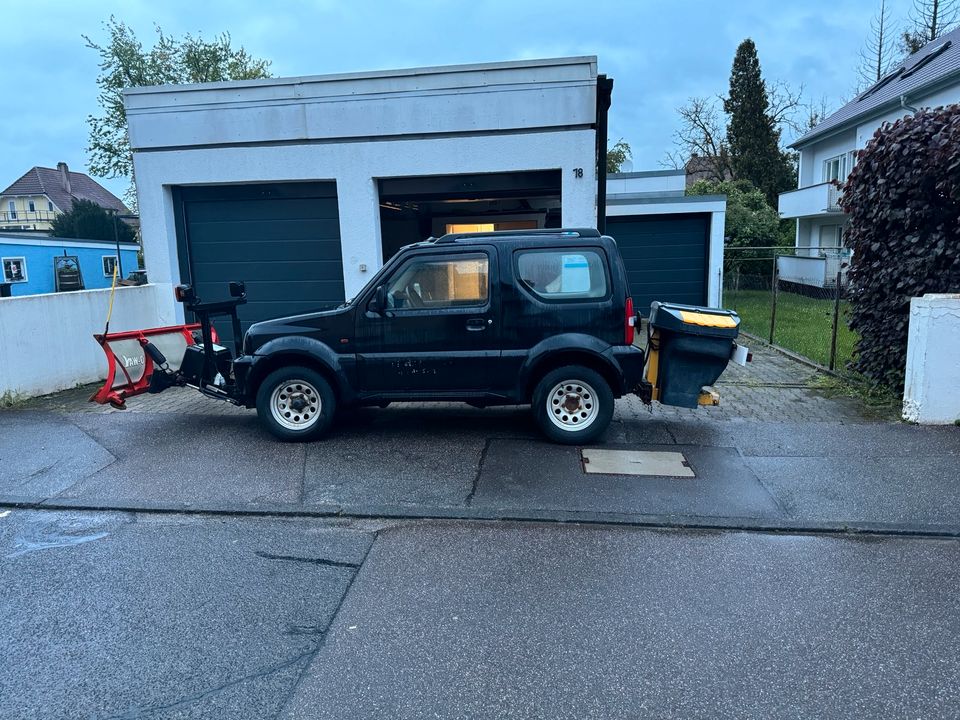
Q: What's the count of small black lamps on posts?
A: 2